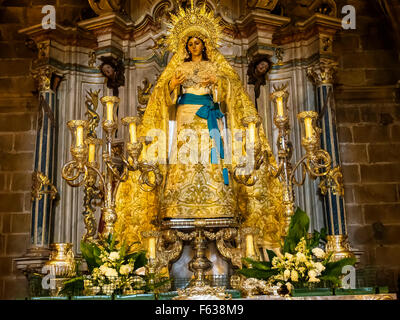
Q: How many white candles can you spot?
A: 9